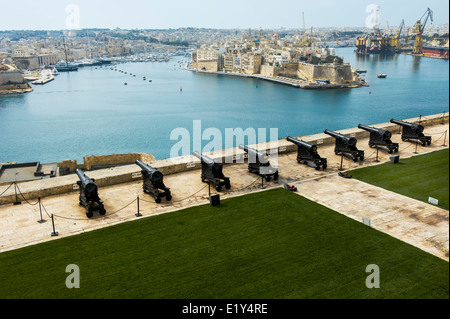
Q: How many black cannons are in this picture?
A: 8